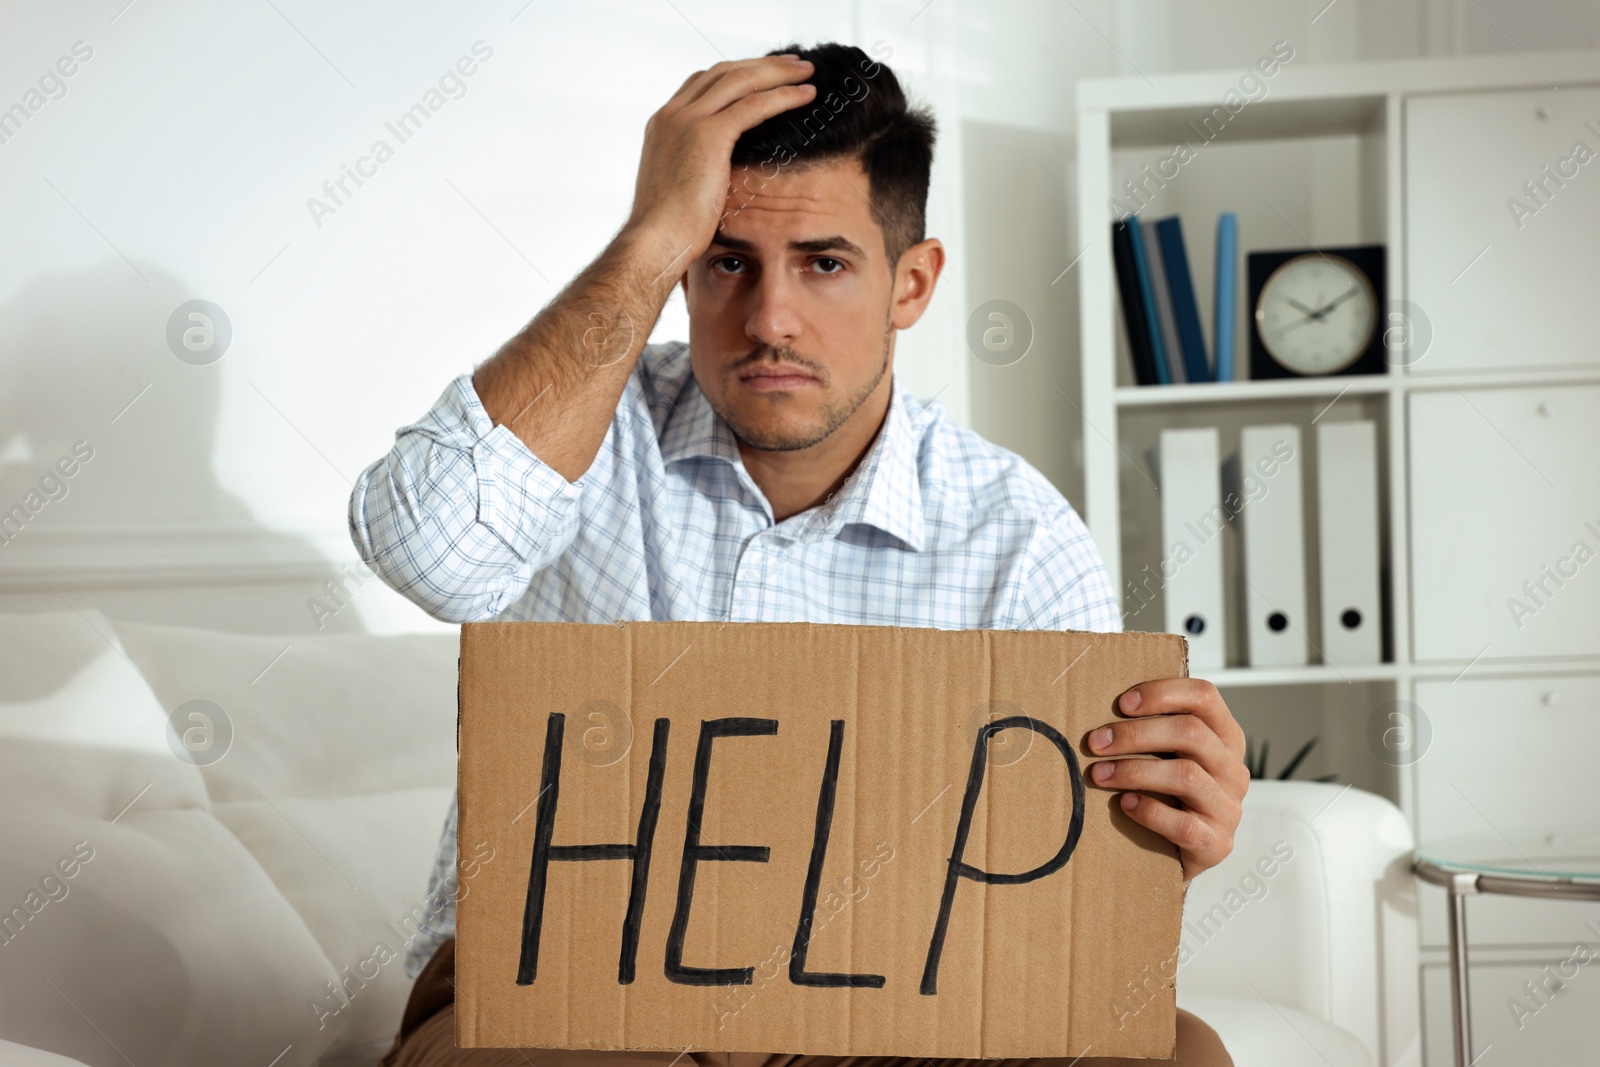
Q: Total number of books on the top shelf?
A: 5